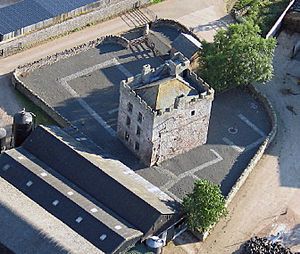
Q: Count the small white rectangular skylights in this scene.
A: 10